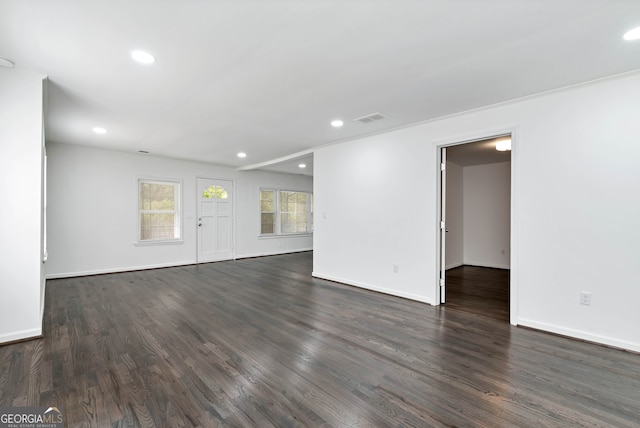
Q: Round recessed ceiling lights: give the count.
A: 6